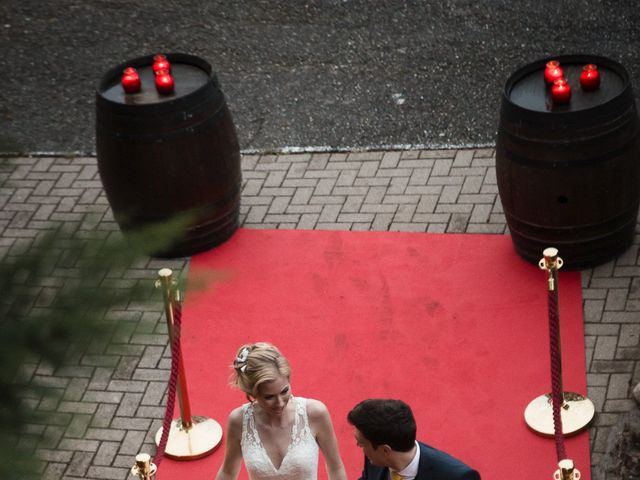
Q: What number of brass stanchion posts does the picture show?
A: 4